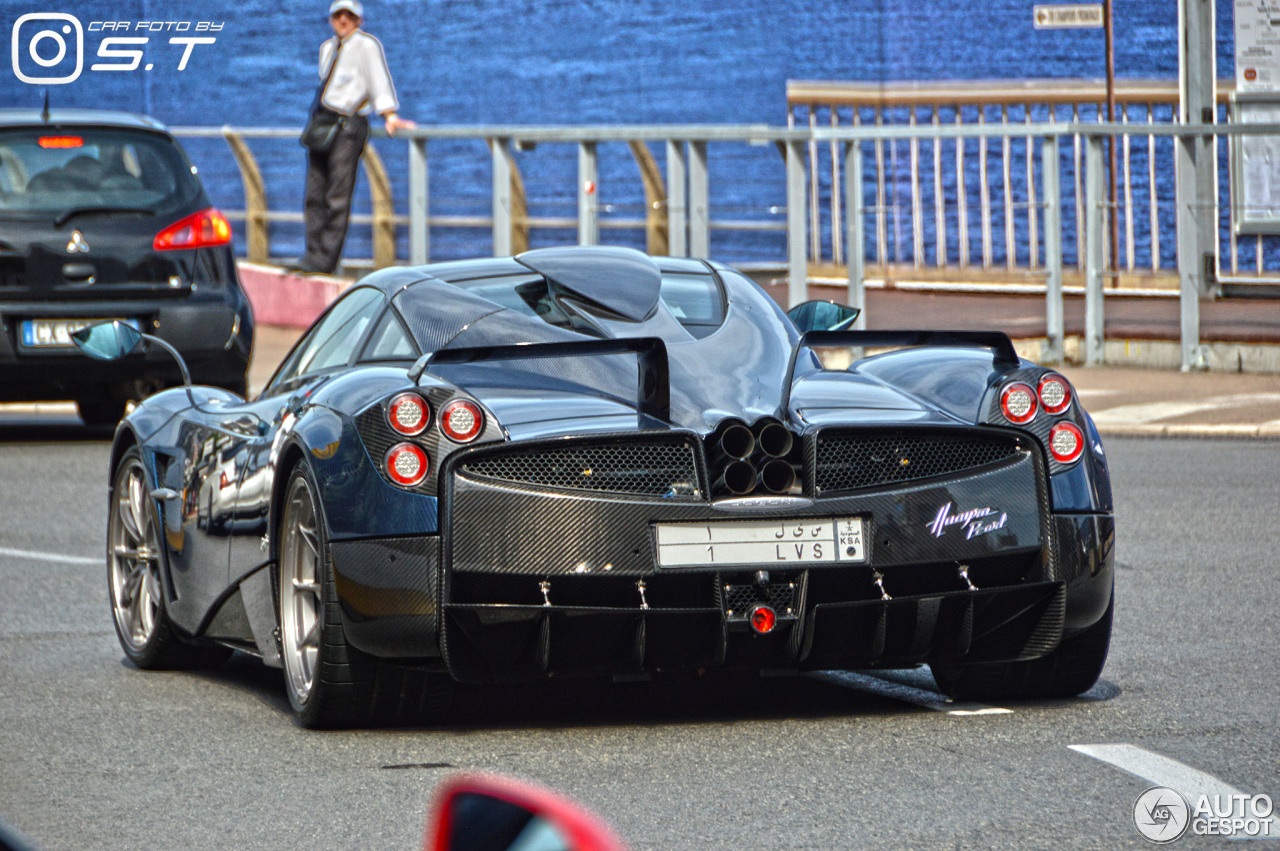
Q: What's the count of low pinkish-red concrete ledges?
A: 1